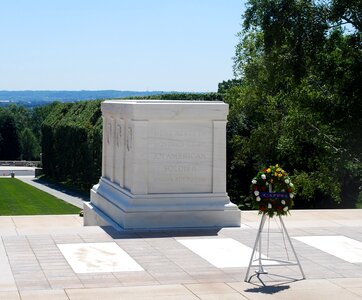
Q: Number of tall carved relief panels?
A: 3